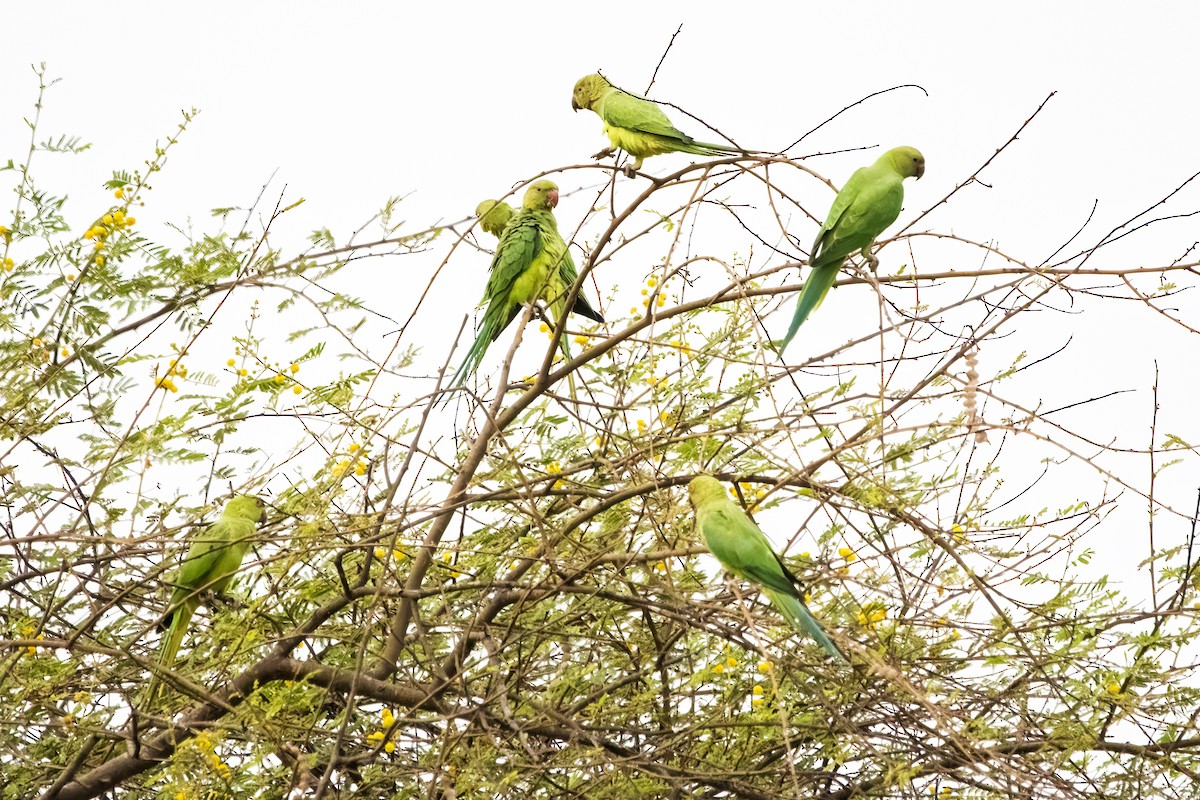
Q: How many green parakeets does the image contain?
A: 6